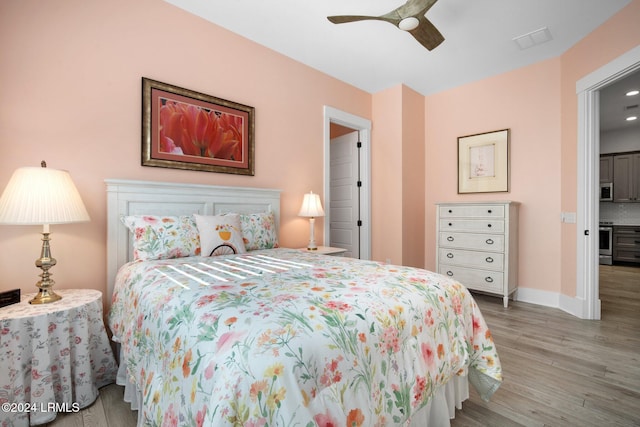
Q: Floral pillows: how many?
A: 2